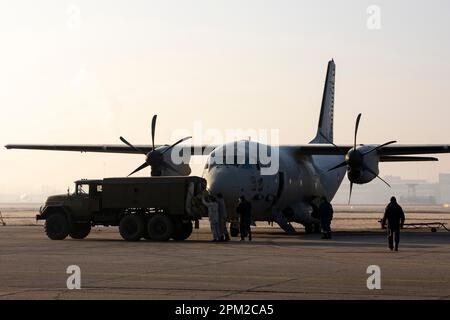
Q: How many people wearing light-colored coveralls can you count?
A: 2